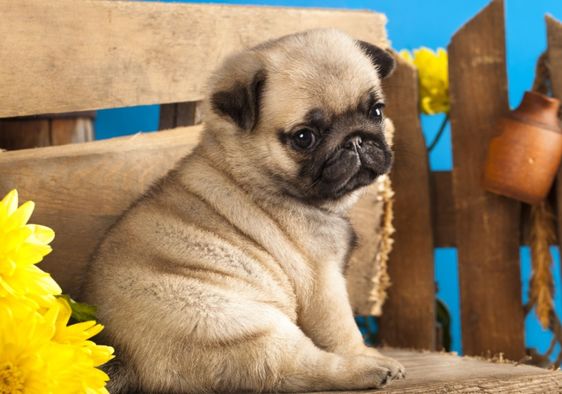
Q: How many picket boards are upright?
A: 3